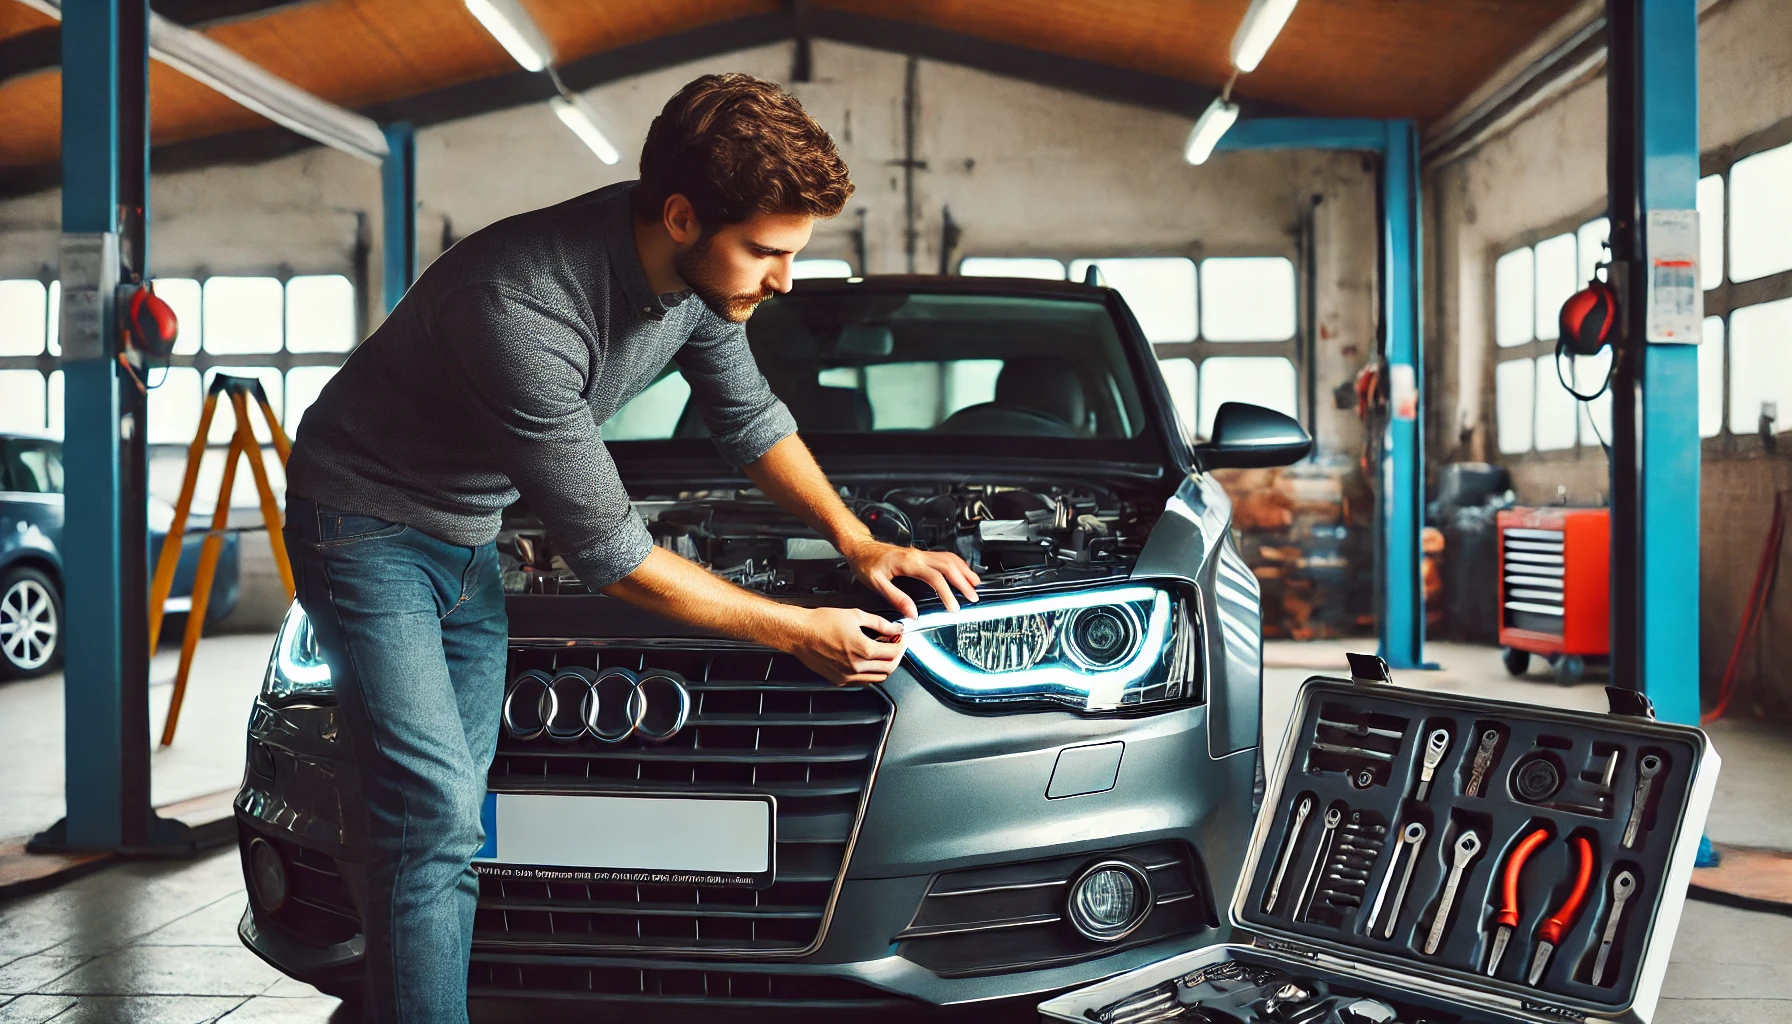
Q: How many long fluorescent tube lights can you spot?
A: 4